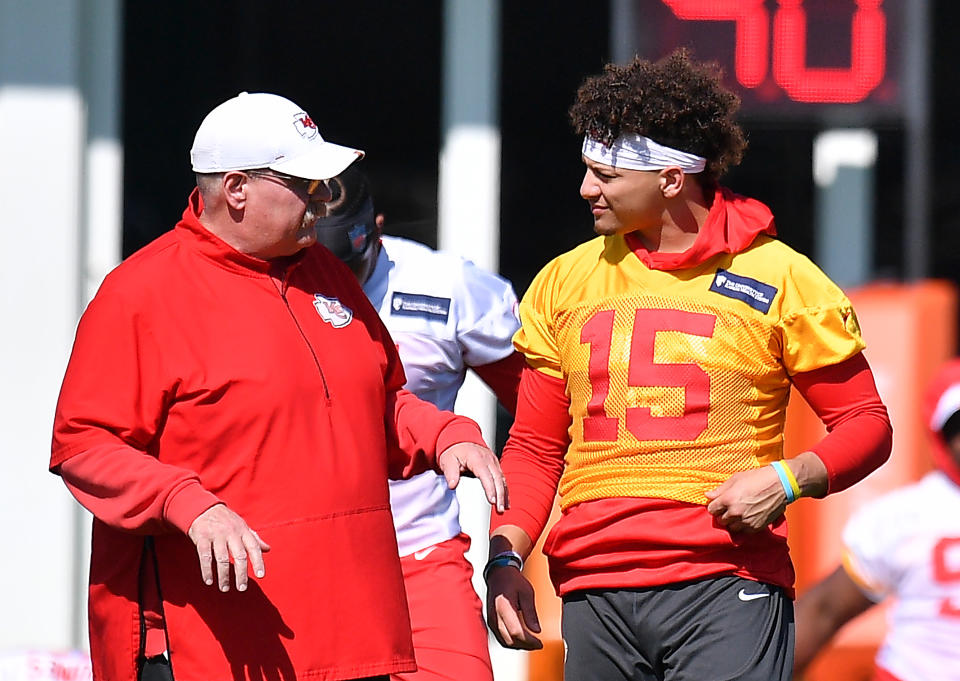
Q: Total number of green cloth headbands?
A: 0